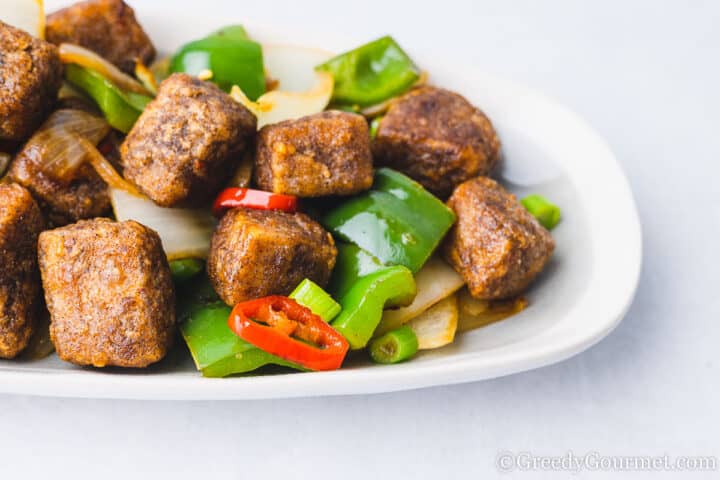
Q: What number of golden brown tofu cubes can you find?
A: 10